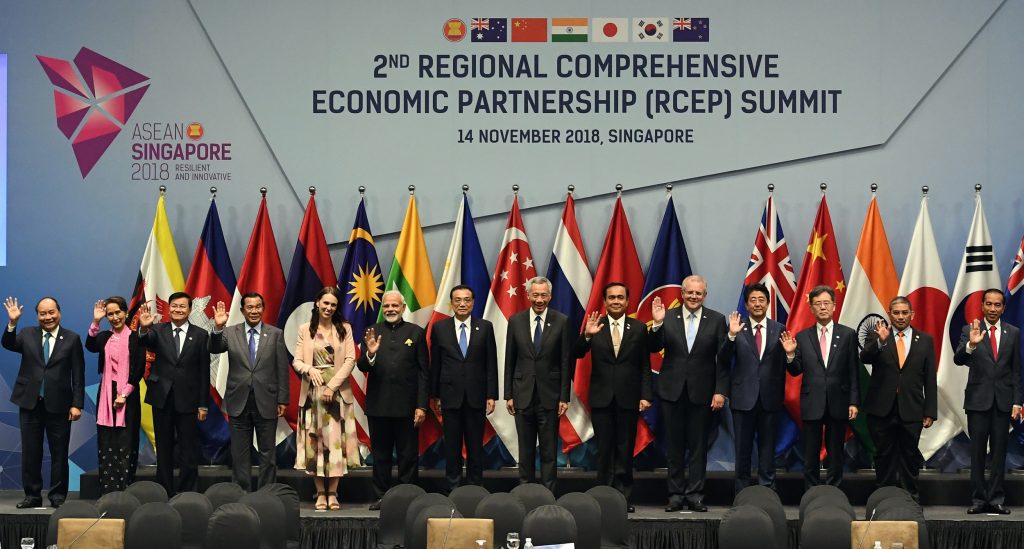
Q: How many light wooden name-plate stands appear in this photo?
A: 3